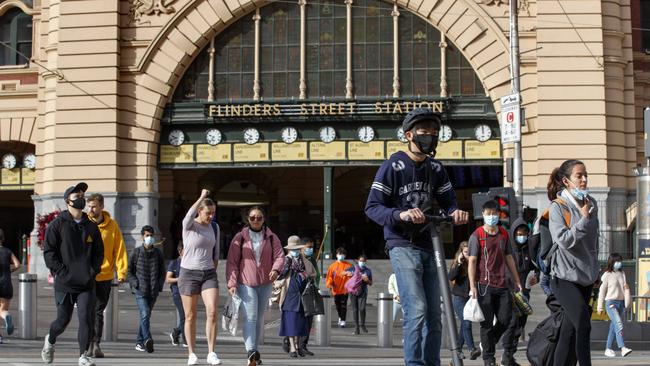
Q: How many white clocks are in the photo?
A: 11